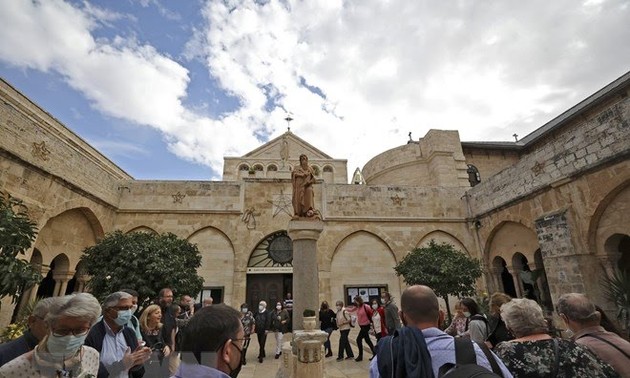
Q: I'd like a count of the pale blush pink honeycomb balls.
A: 0